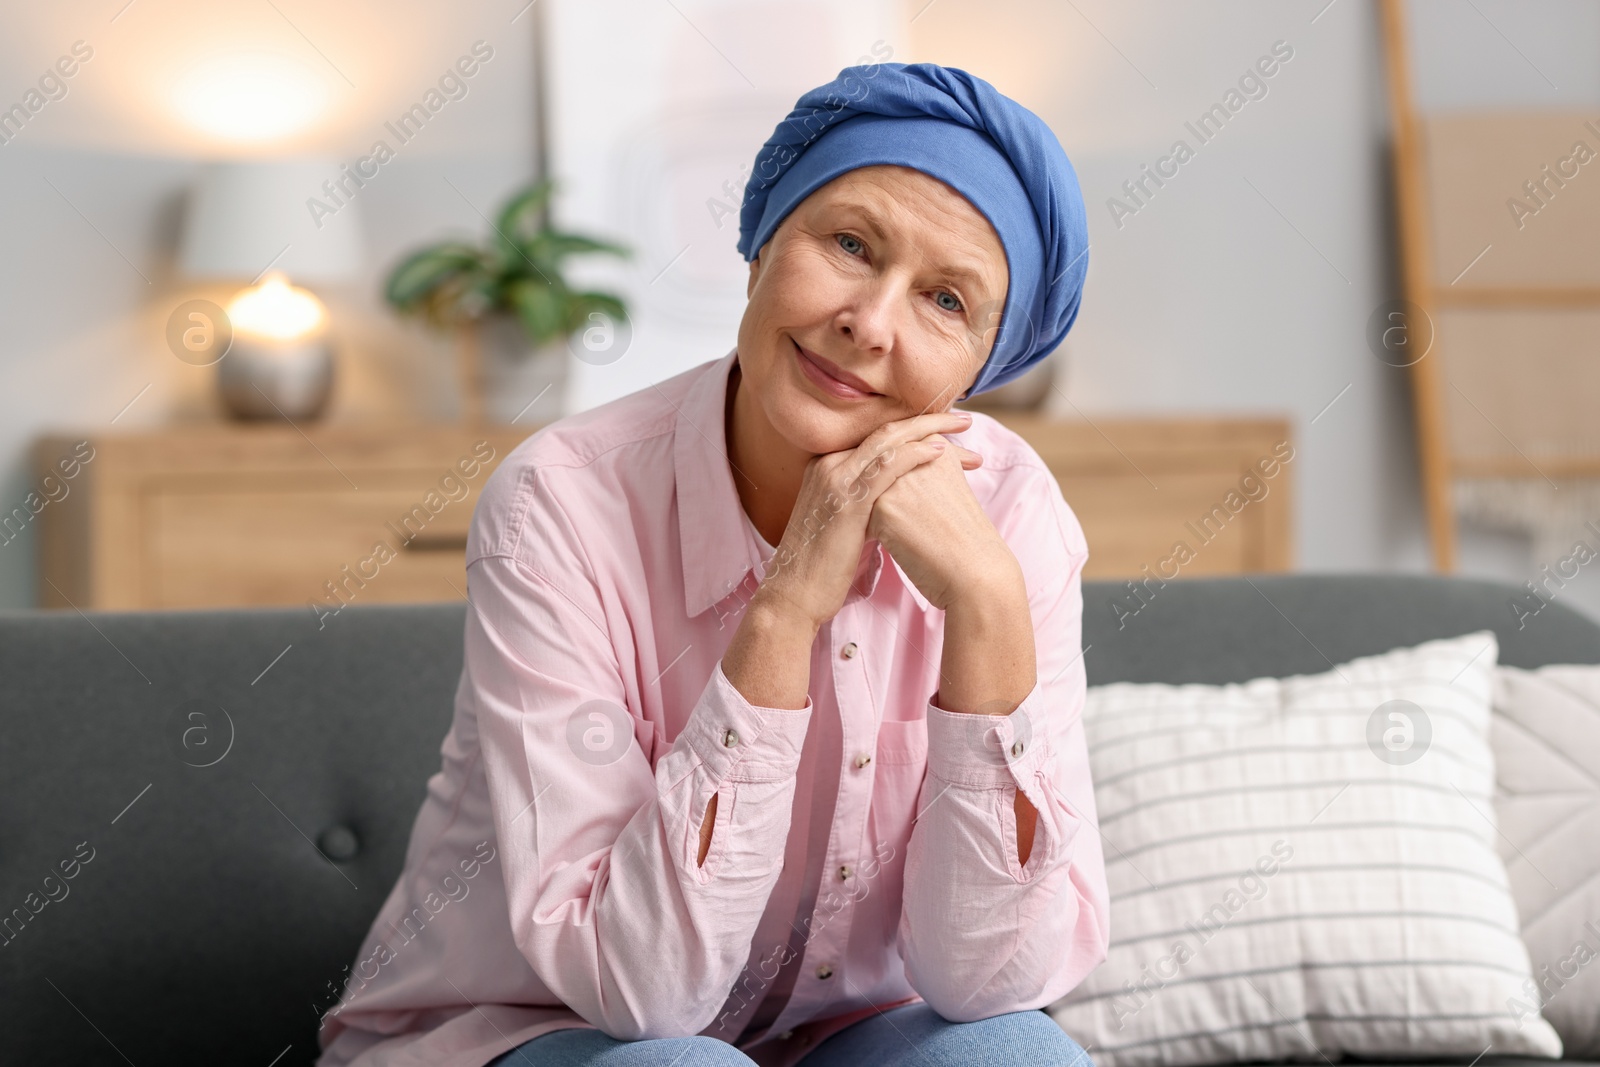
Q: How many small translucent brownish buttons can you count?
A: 6